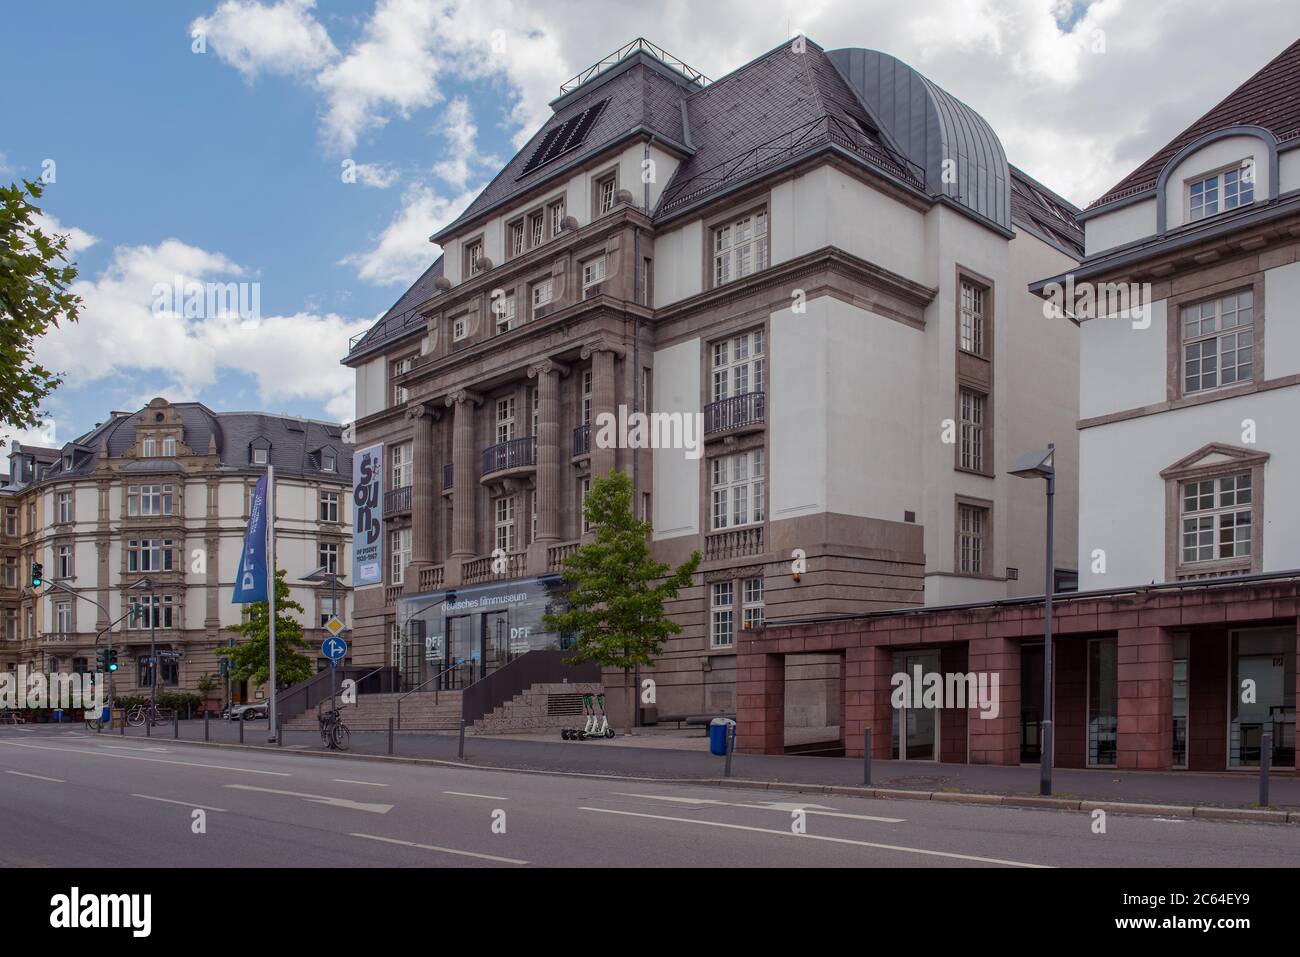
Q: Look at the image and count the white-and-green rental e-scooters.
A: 3